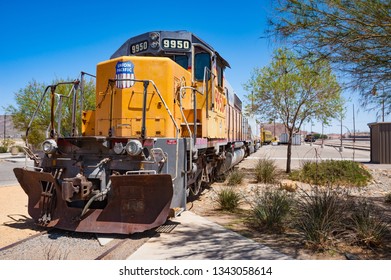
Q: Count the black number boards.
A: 2